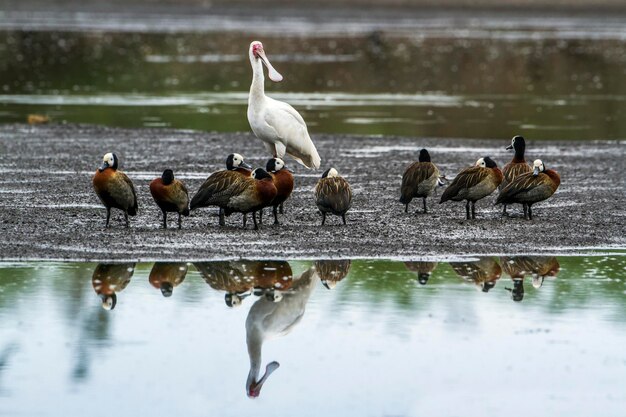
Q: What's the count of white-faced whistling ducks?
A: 10